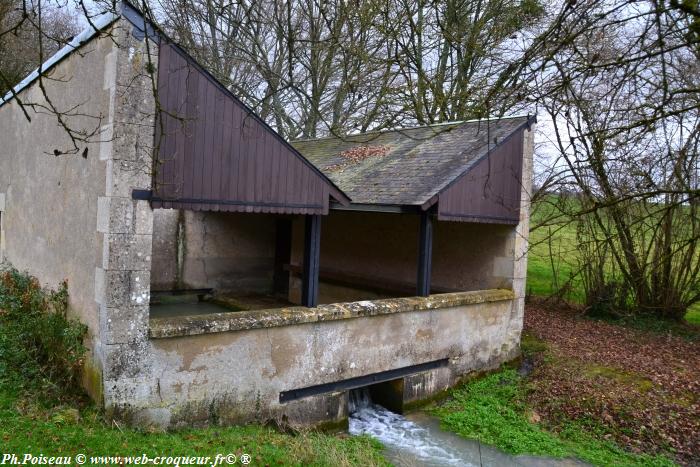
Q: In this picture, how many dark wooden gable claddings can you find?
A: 2